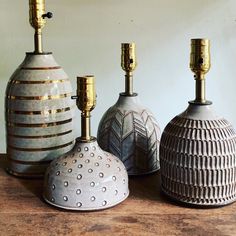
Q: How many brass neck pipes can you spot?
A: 4